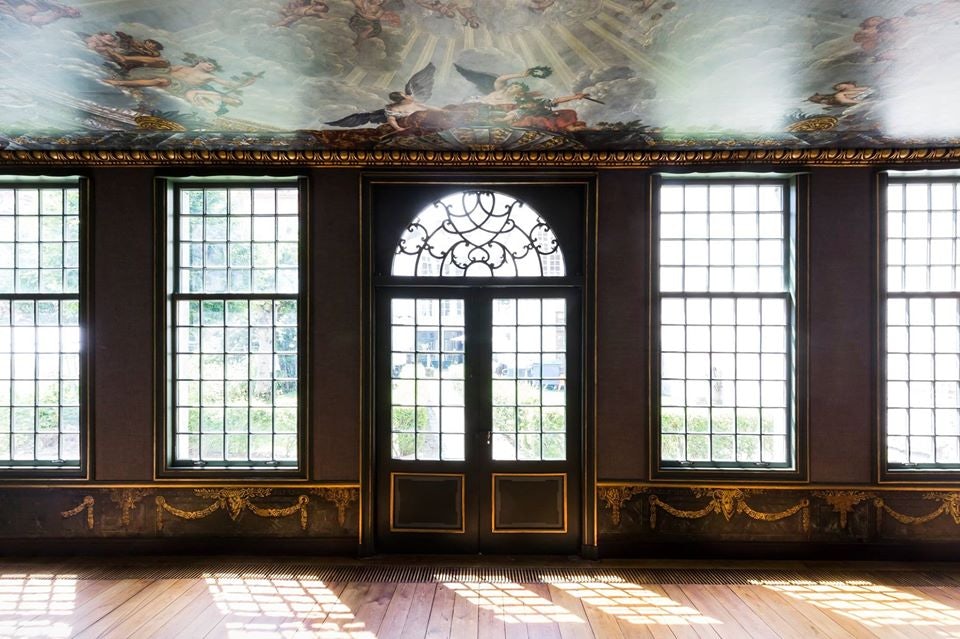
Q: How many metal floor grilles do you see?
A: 1